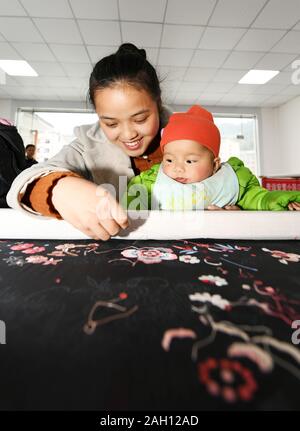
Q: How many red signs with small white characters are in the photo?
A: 1